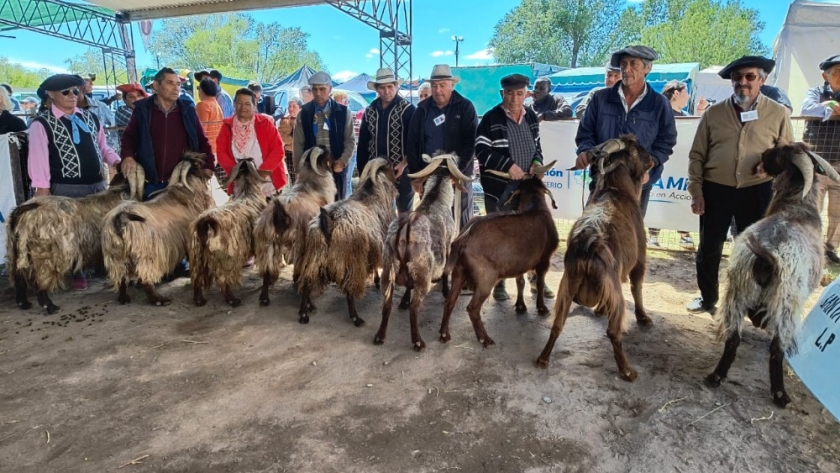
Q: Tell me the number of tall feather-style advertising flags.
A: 0